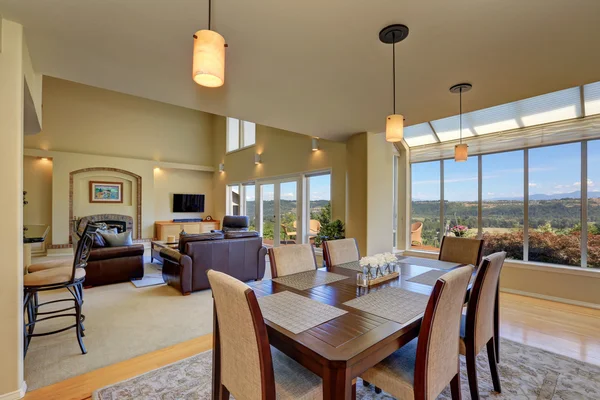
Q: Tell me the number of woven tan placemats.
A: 6